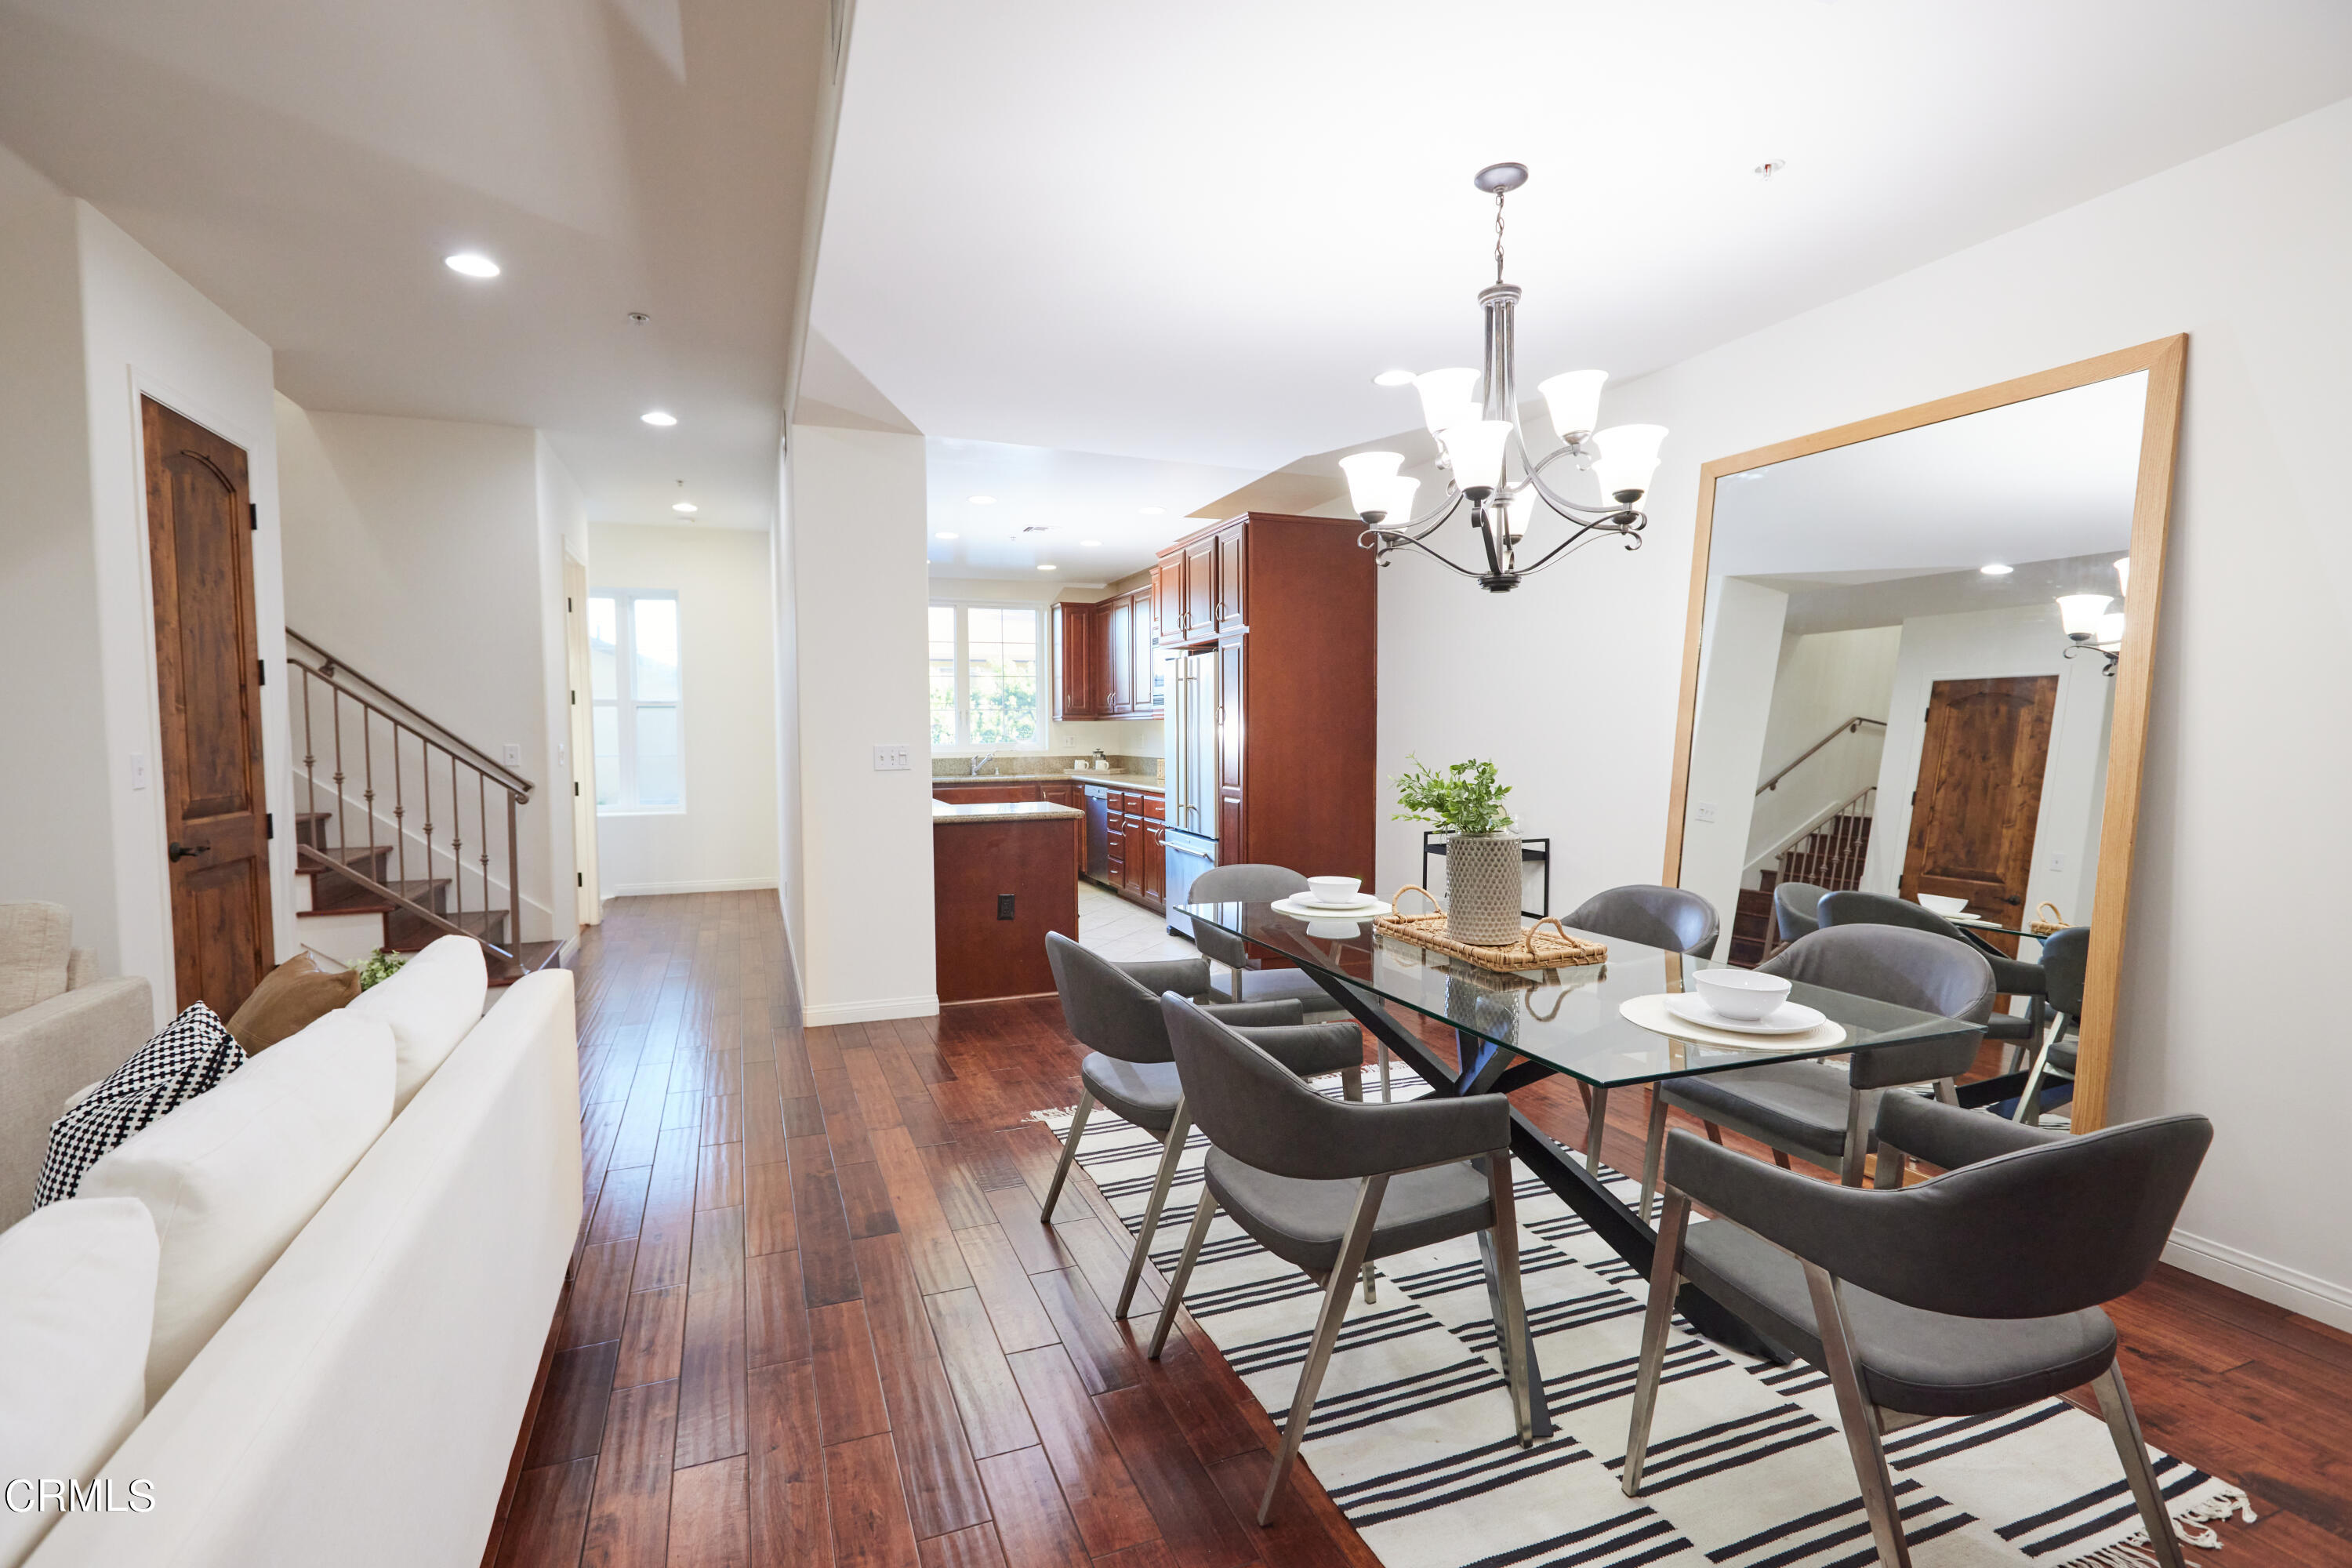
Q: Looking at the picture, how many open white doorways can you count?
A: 1